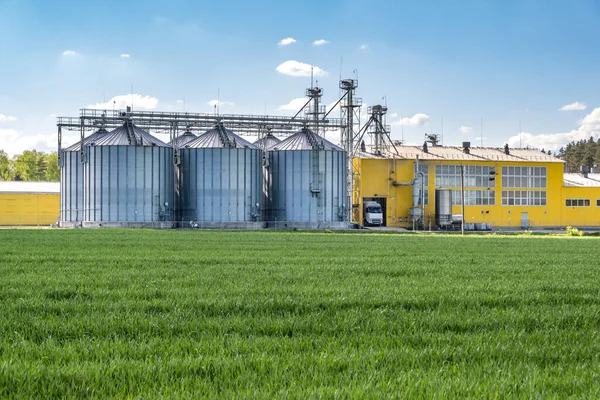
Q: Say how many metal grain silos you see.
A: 6